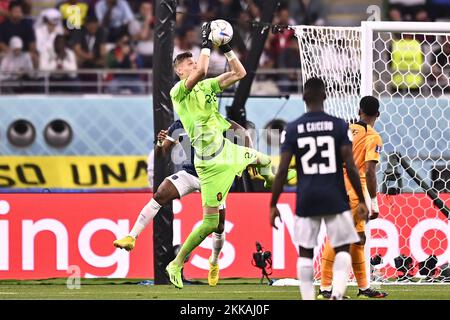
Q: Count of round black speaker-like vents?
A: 2